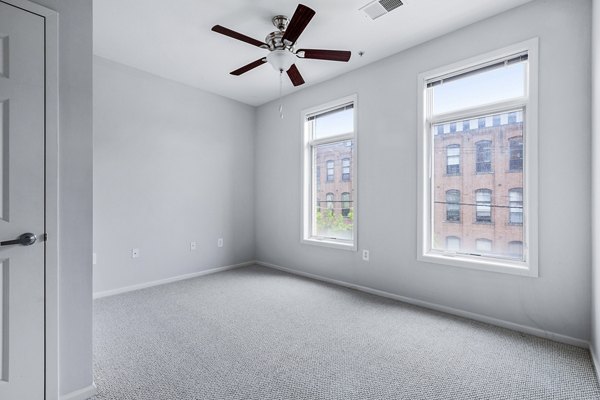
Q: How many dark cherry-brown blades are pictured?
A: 5